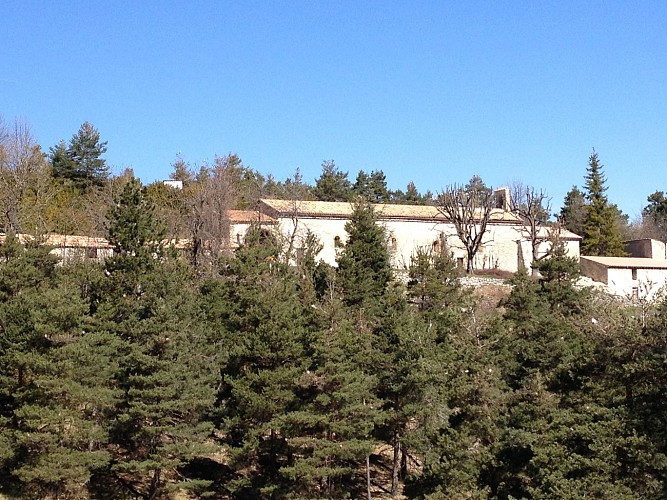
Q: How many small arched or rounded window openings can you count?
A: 3